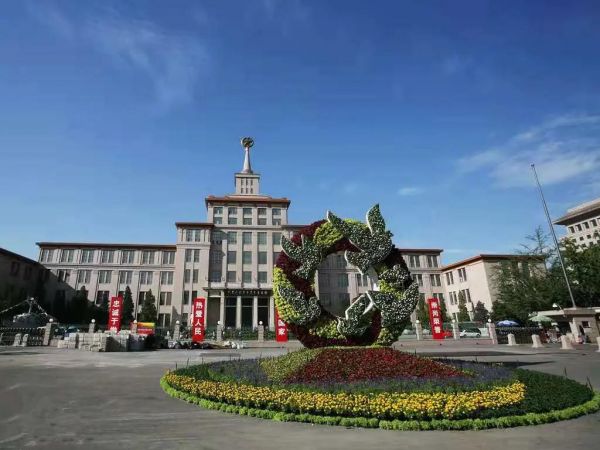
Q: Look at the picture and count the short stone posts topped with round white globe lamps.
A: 9